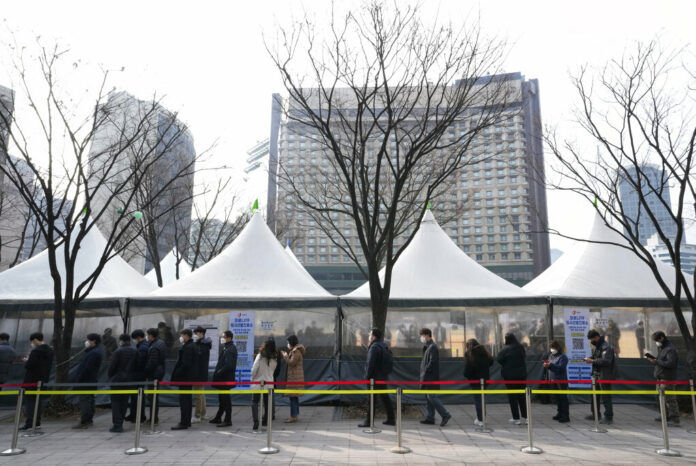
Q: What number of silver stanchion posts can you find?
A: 13